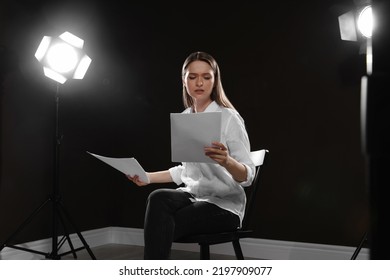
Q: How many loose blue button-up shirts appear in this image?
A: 0